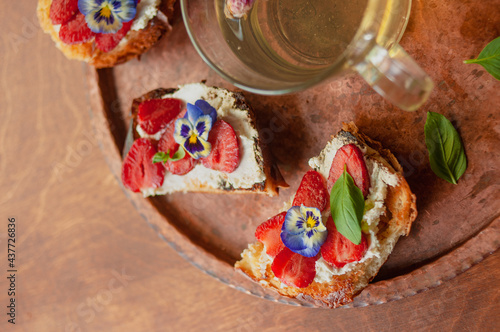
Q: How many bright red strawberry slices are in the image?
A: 12